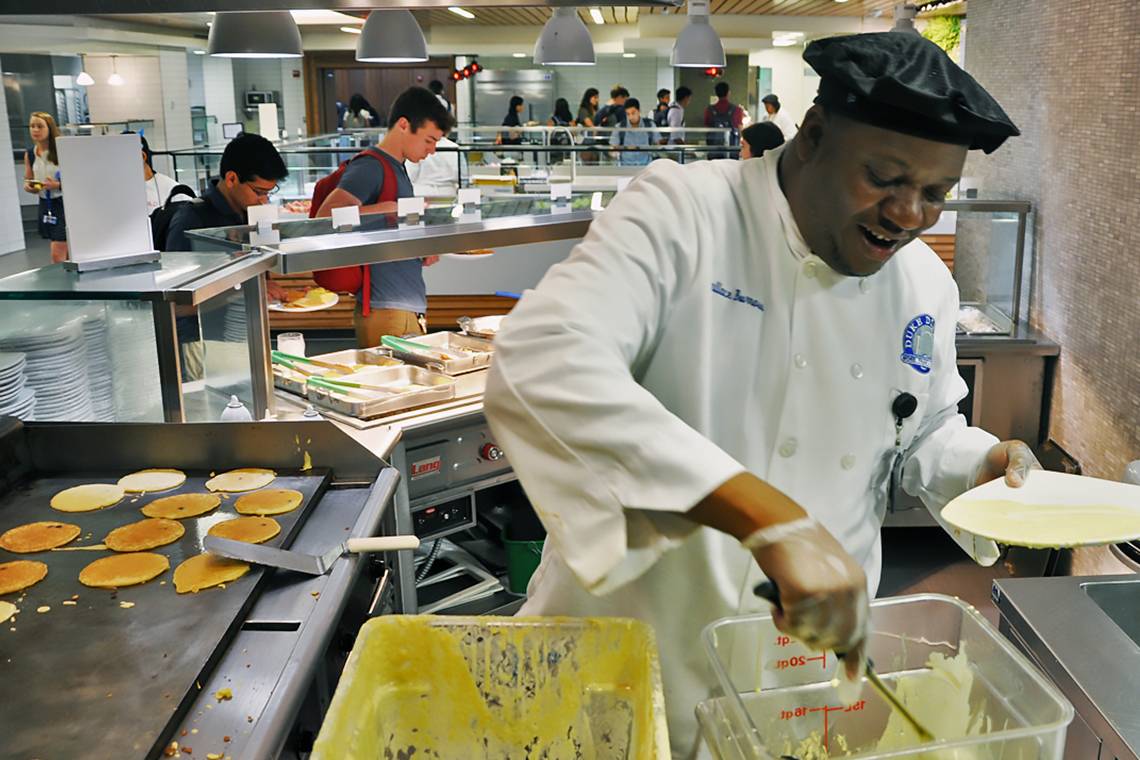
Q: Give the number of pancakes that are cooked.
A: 8